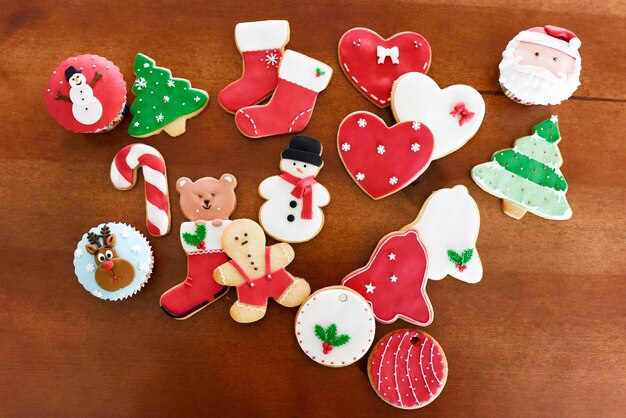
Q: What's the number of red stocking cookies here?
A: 3